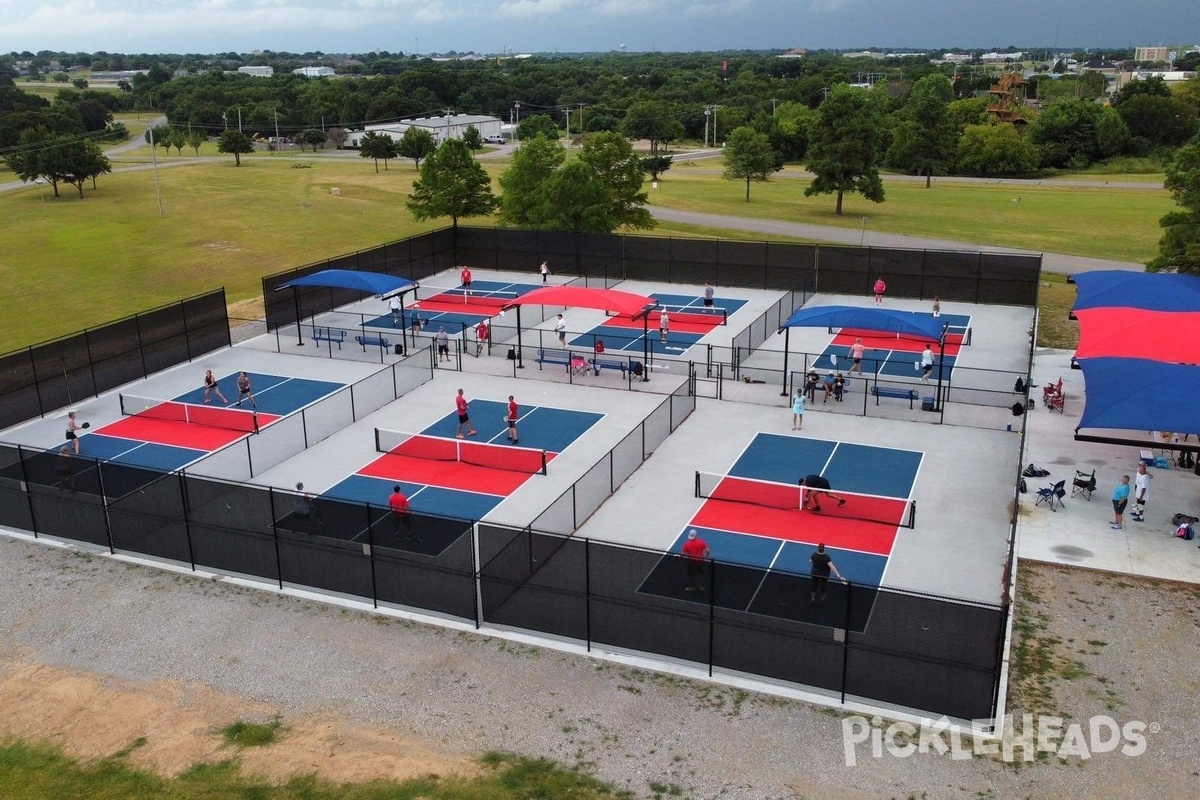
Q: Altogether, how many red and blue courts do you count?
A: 6